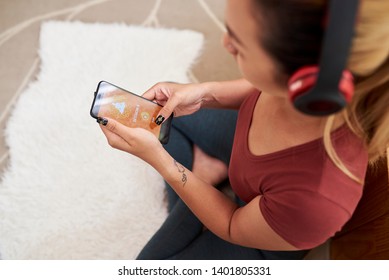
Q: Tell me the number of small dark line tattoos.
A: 1